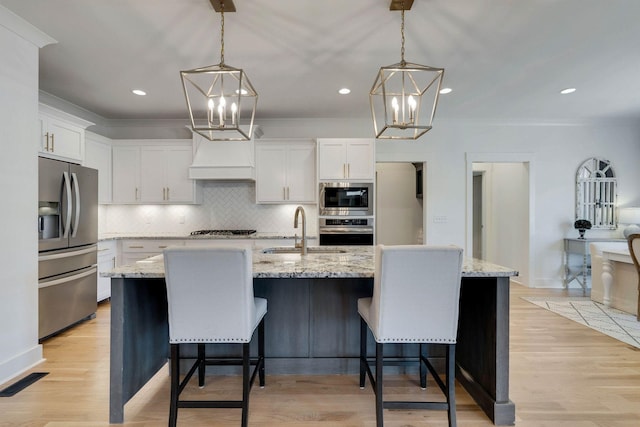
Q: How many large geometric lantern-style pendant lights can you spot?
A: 2